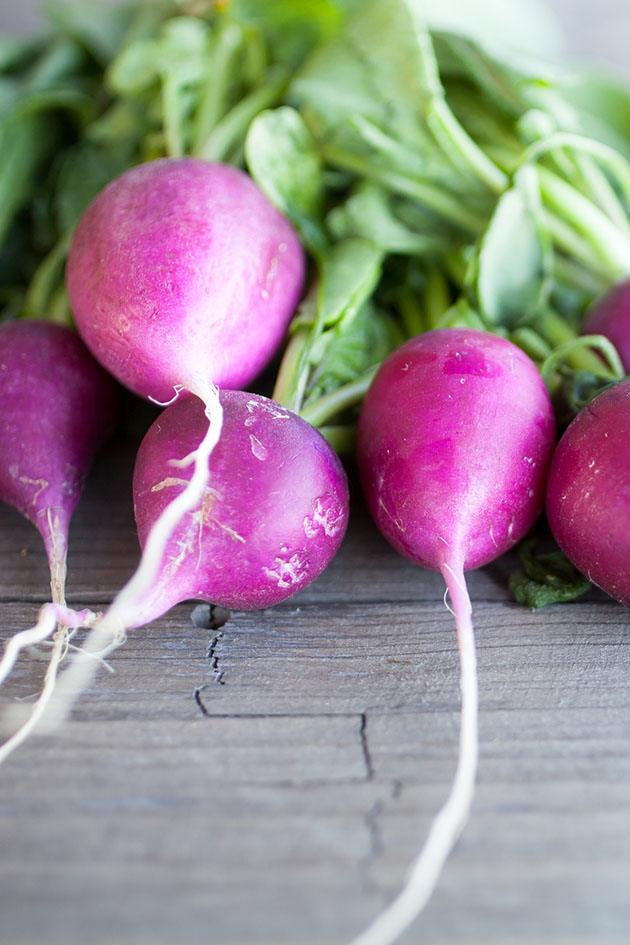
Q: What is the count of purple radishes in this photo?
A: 6